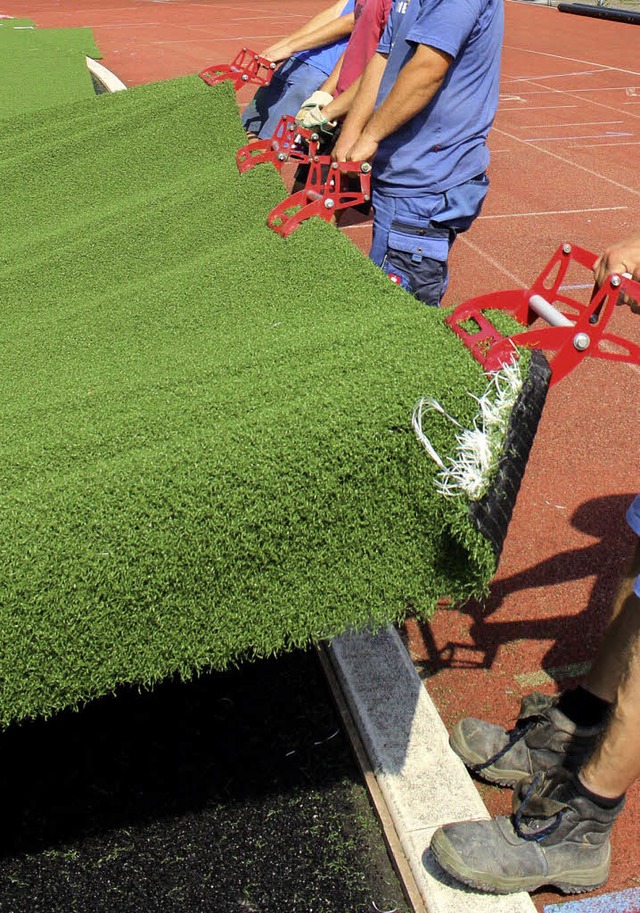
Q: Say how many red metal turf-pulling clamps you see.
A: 4